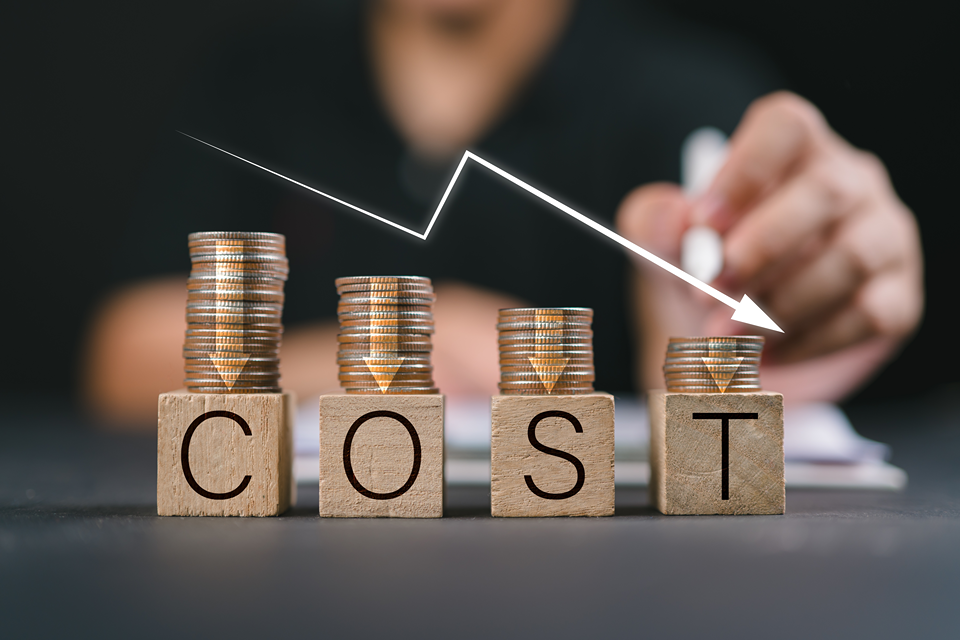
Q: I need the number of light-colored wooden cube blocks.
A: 4